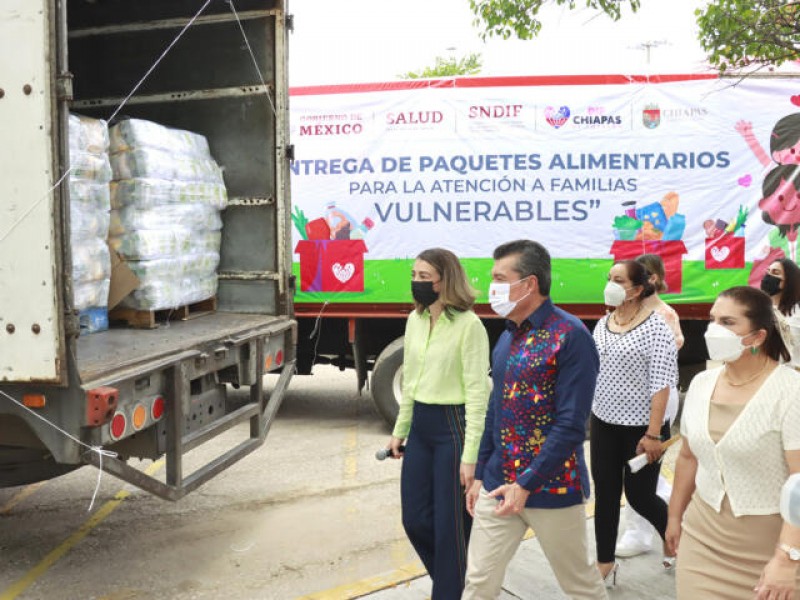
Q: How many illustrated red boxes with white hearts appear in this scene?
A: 2